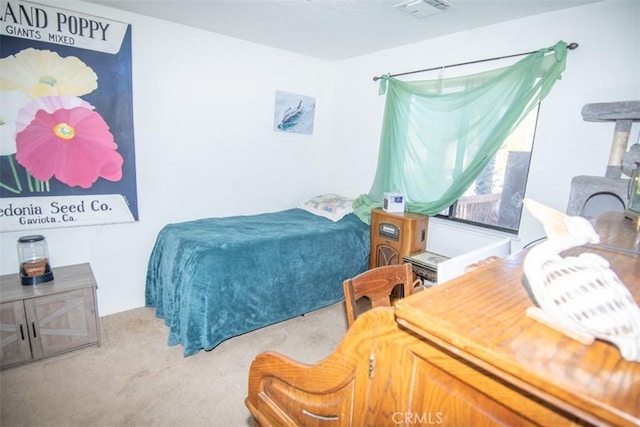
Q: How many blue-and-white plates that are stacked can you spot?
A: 0